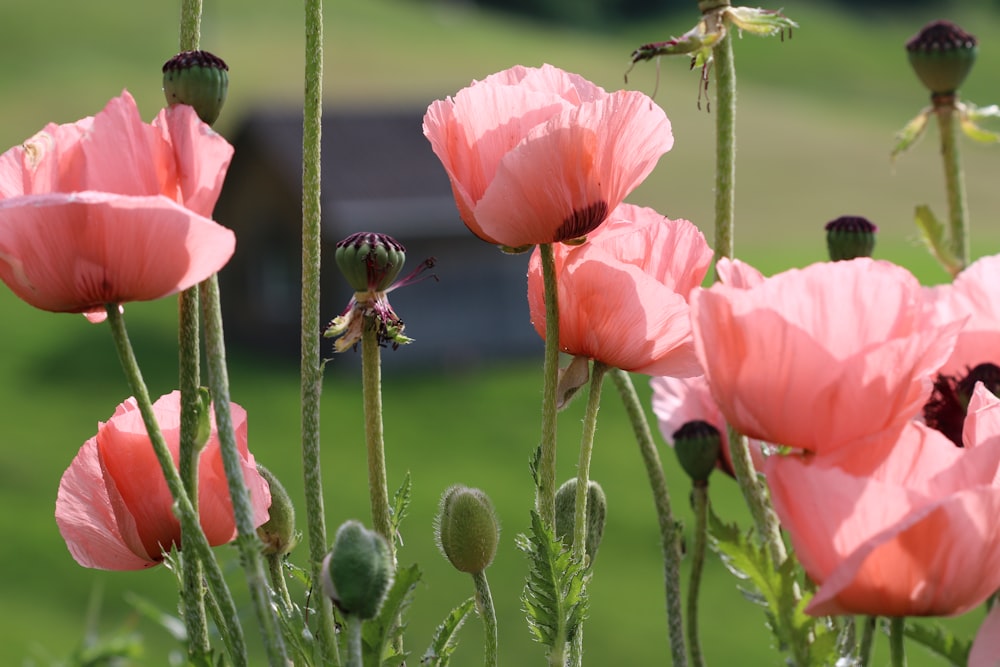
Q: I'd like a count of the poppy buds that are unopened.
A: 4